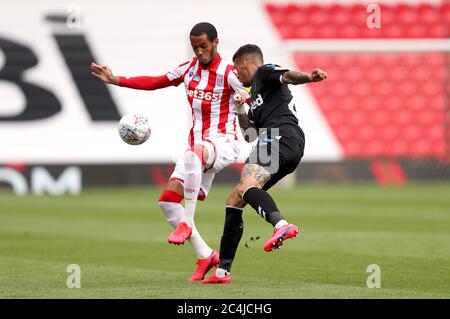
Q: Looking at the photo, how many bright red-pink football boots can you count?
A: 4